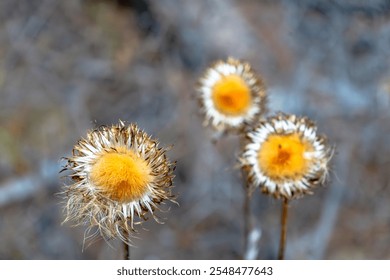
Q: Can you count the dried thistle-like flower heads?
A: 3